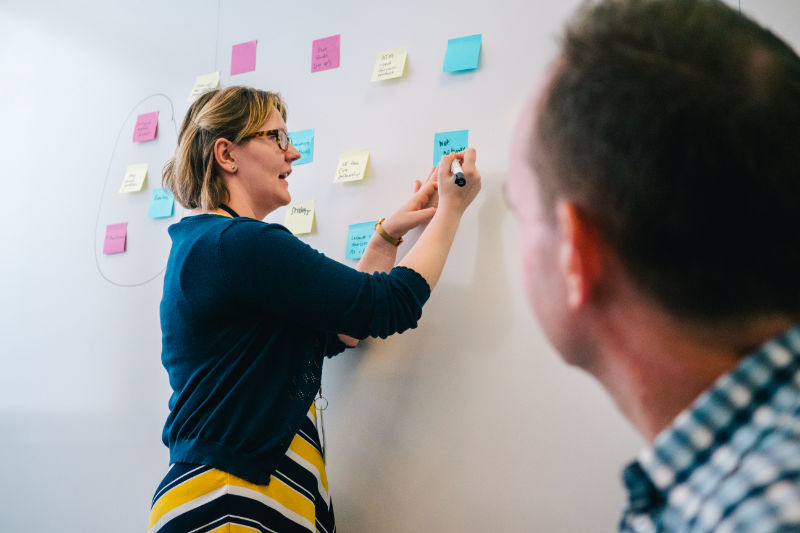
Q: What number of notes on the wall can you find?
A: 14